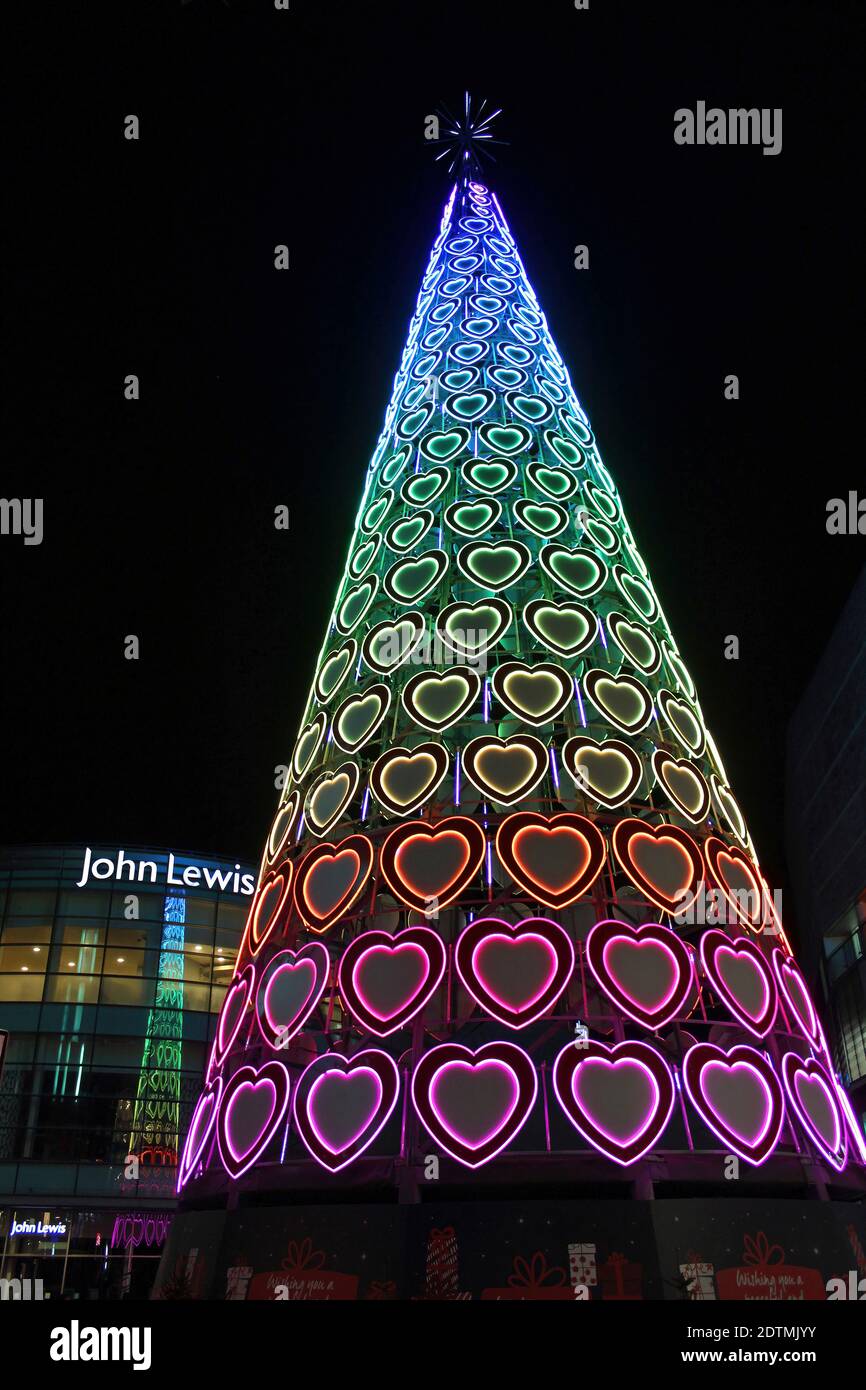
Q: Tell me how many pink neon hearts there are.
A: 14